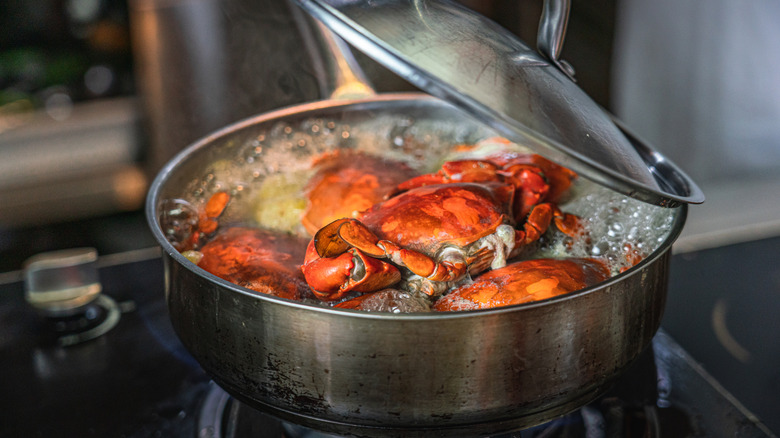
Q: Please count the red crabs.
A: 5